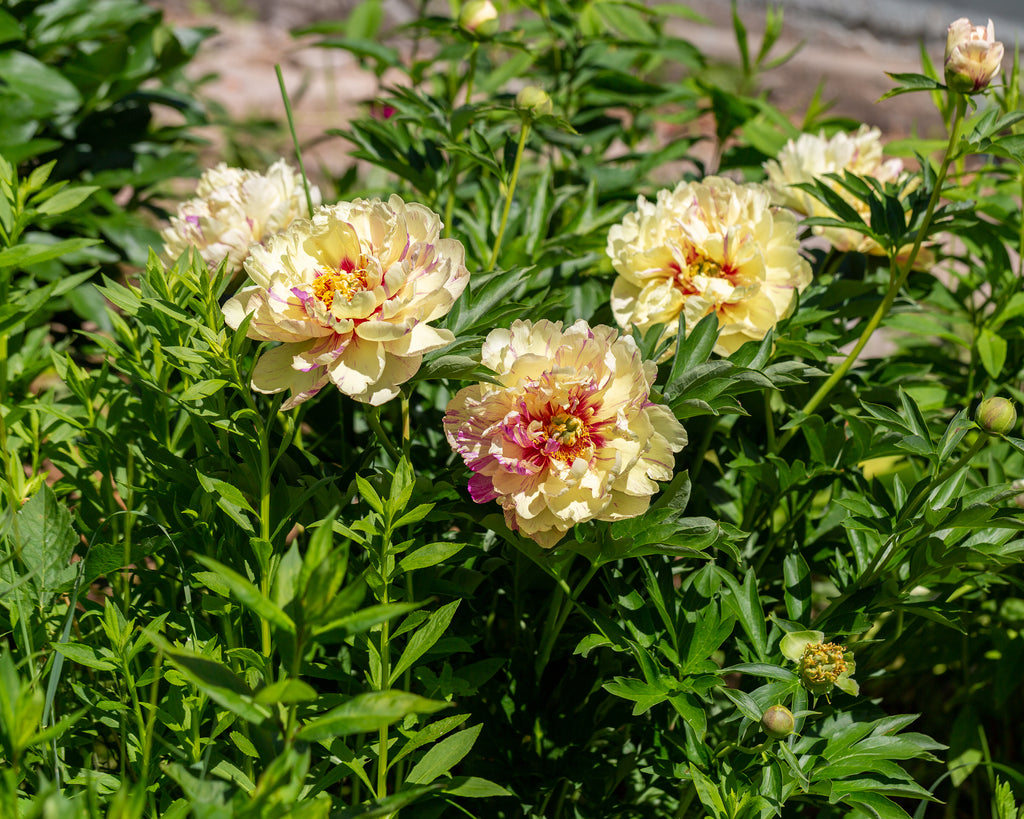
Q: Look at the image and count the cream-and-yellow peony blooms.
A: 5